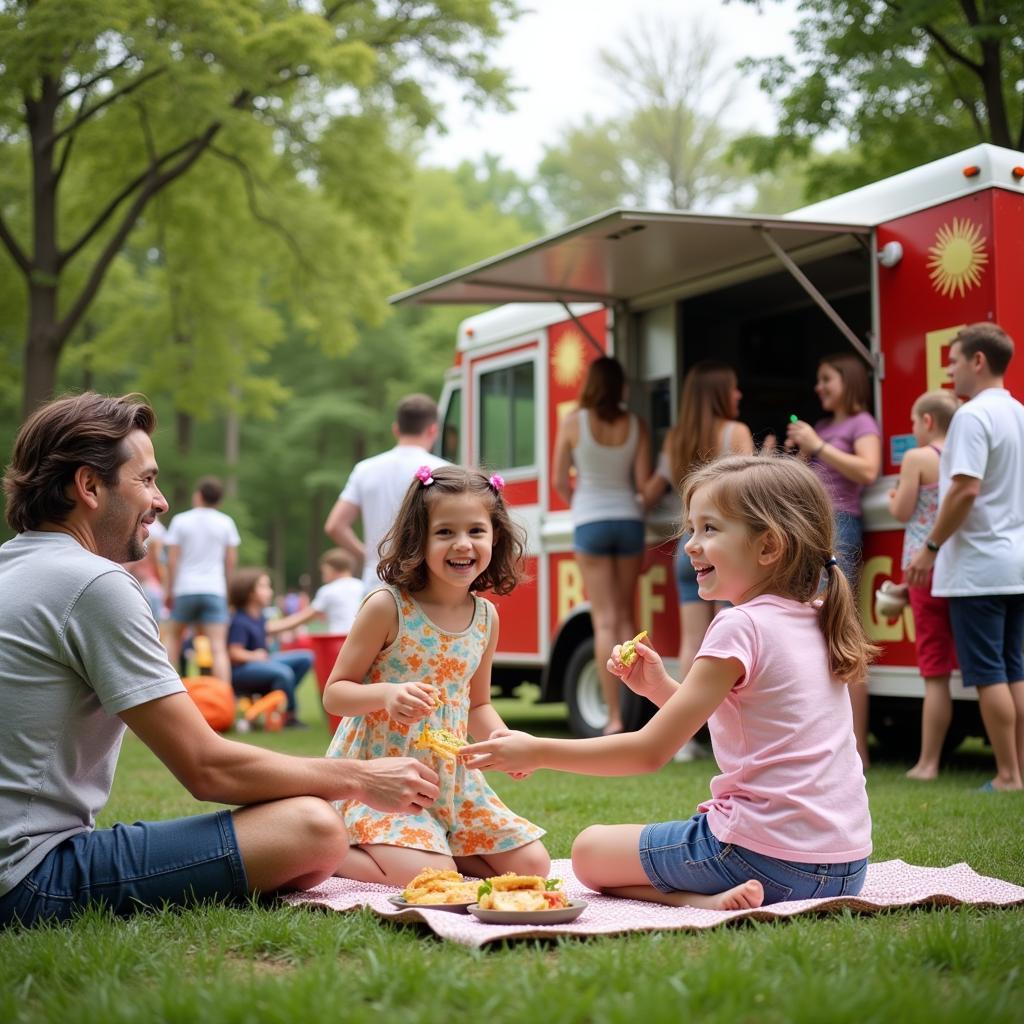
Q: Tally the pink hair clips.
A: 2